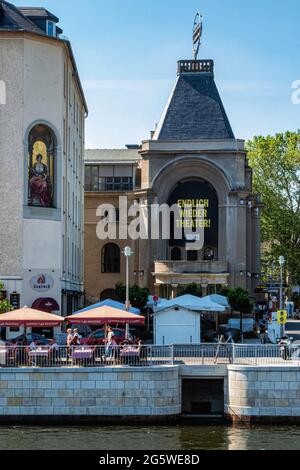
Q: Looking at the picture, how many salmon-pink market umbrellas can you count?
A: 2